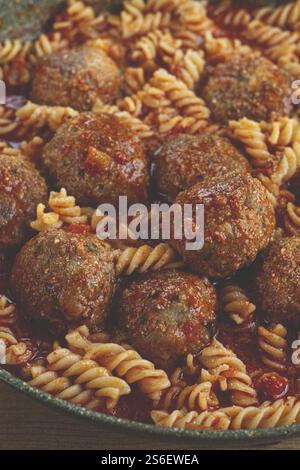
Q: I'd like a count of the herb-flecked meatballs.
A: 9